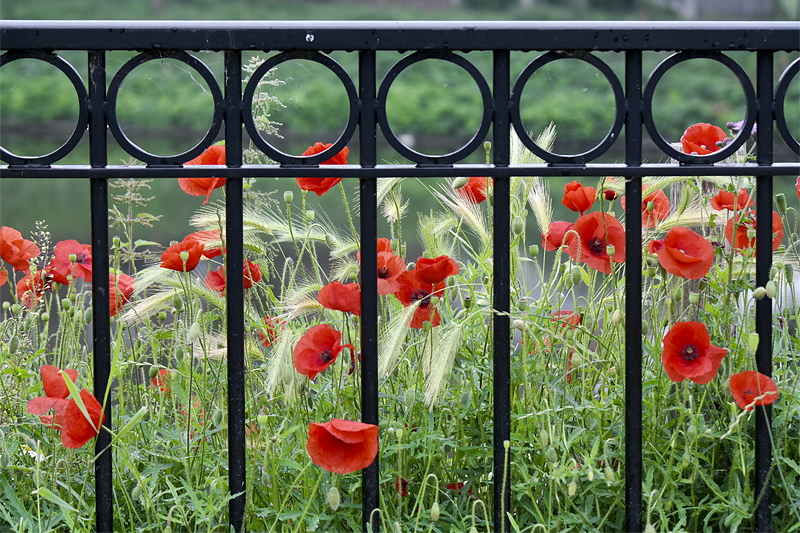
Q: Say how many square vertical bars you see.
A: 6